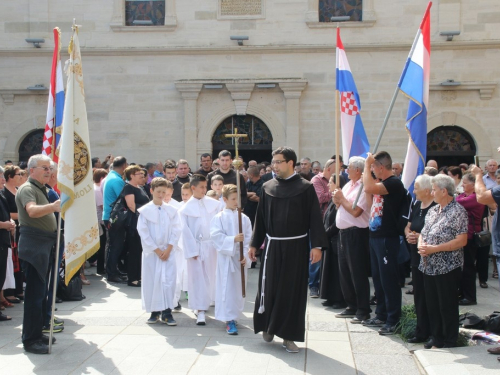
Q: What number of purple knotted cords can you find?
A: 0